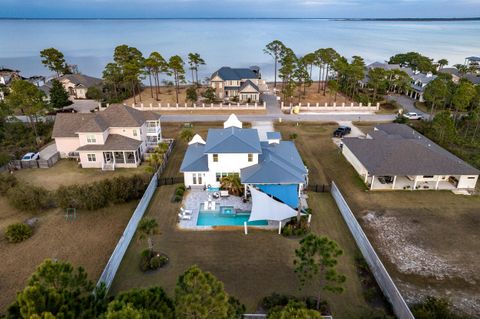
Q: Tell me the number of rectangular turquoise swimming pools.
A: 1